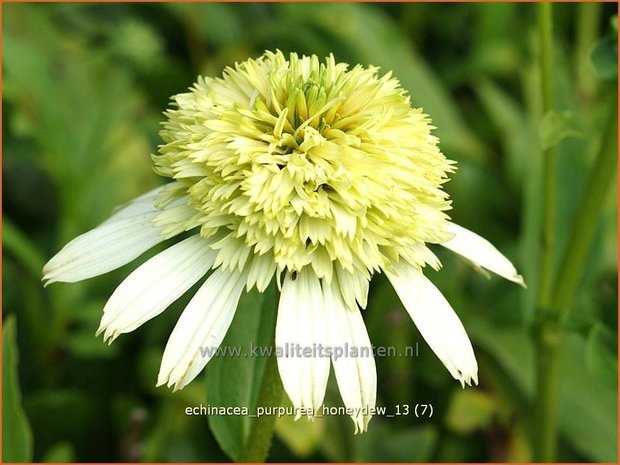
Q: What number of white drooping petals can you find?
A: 7